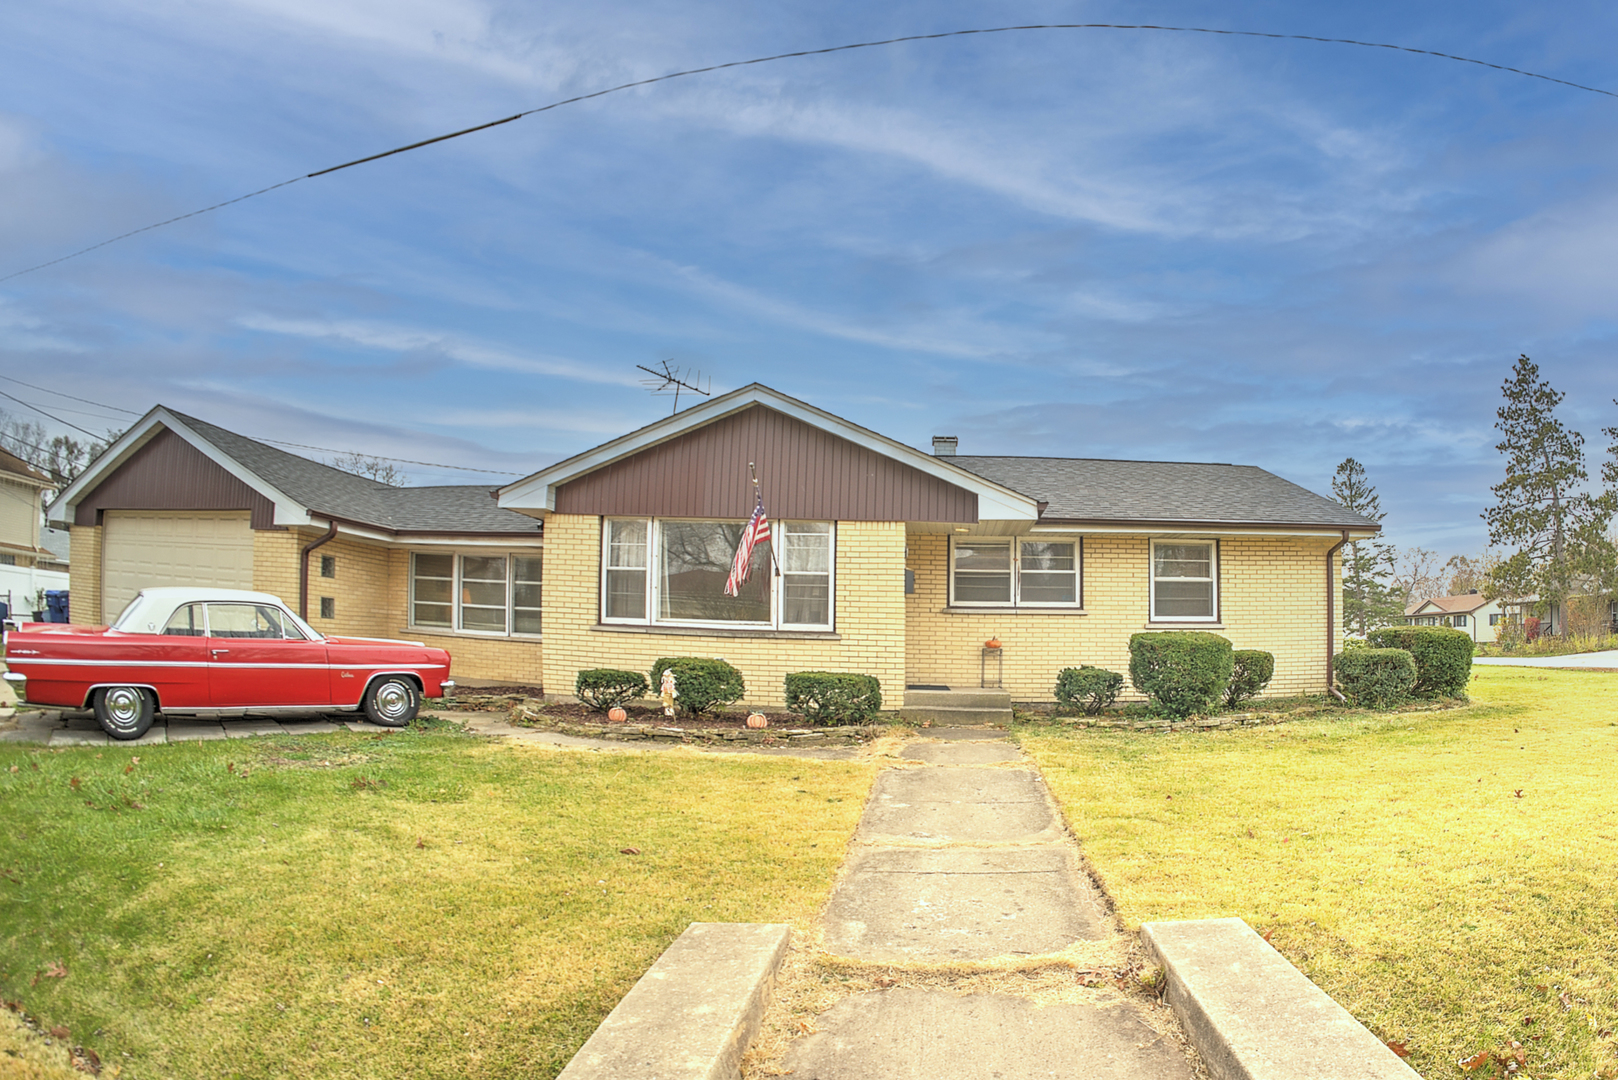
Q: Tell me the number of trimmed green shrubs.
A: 8